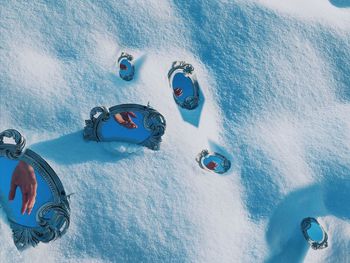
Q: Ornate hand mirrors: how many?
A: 6